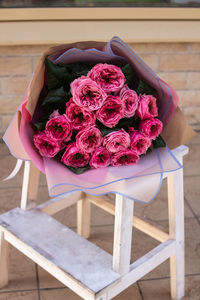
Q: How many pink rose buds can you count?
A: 15